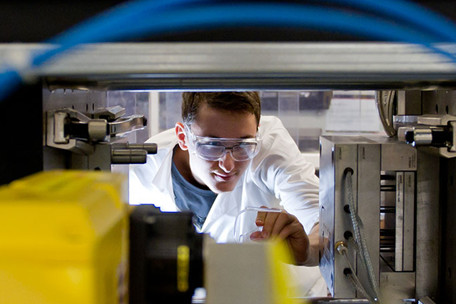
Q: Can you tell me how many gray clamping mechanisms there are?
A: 2